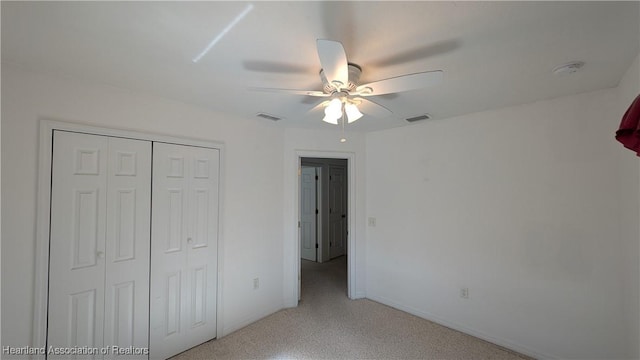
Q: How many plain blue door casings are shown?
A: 0